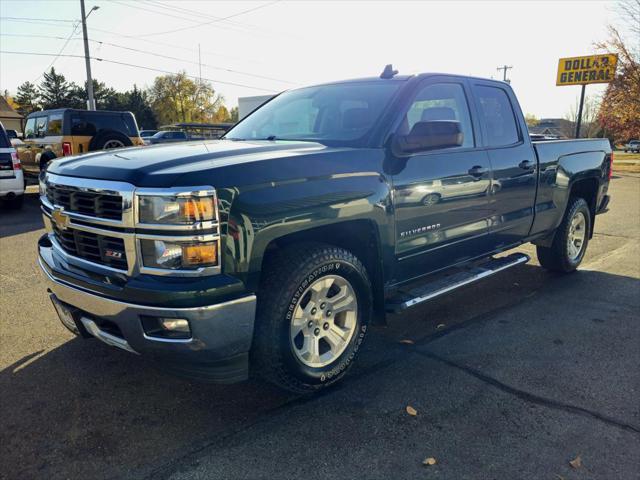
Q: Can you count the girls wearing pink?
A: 0